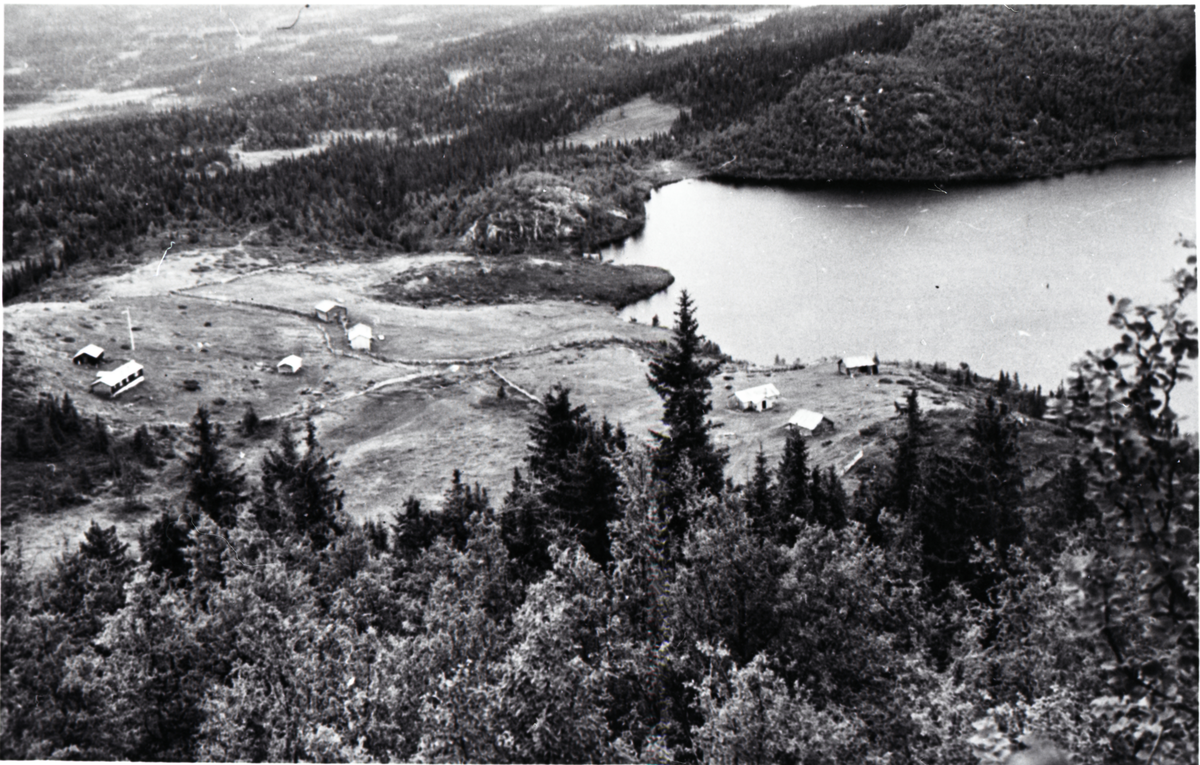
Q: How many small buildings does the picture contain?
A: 8